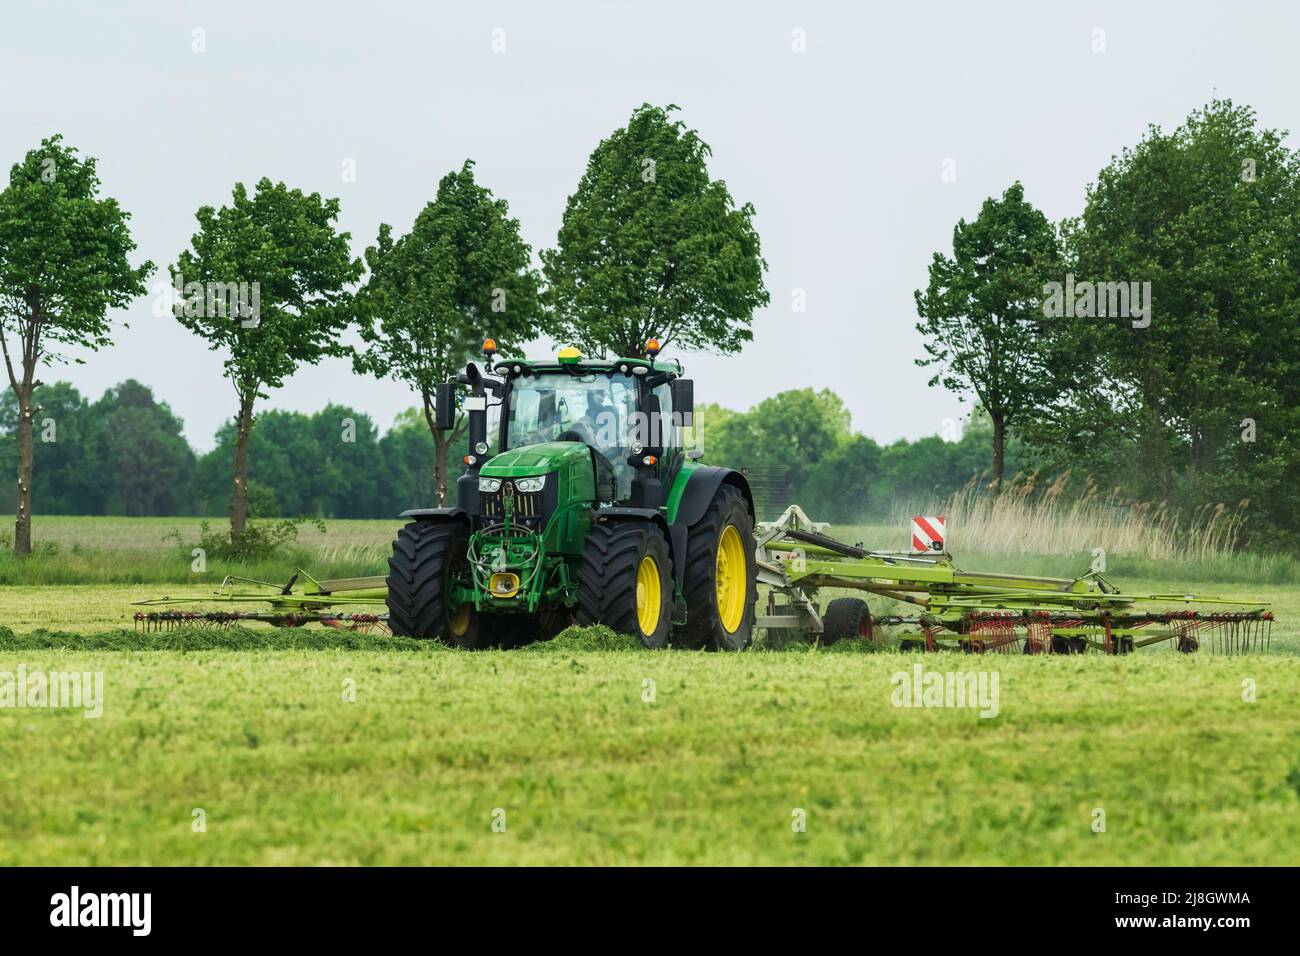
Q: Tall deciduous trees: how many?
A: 6